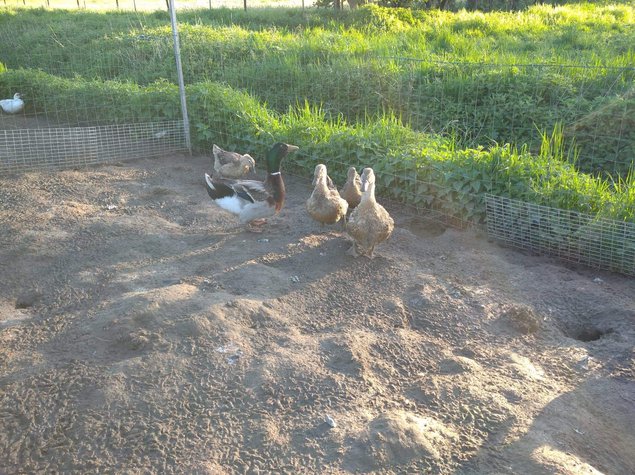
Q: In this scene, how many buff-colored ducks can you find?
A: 4